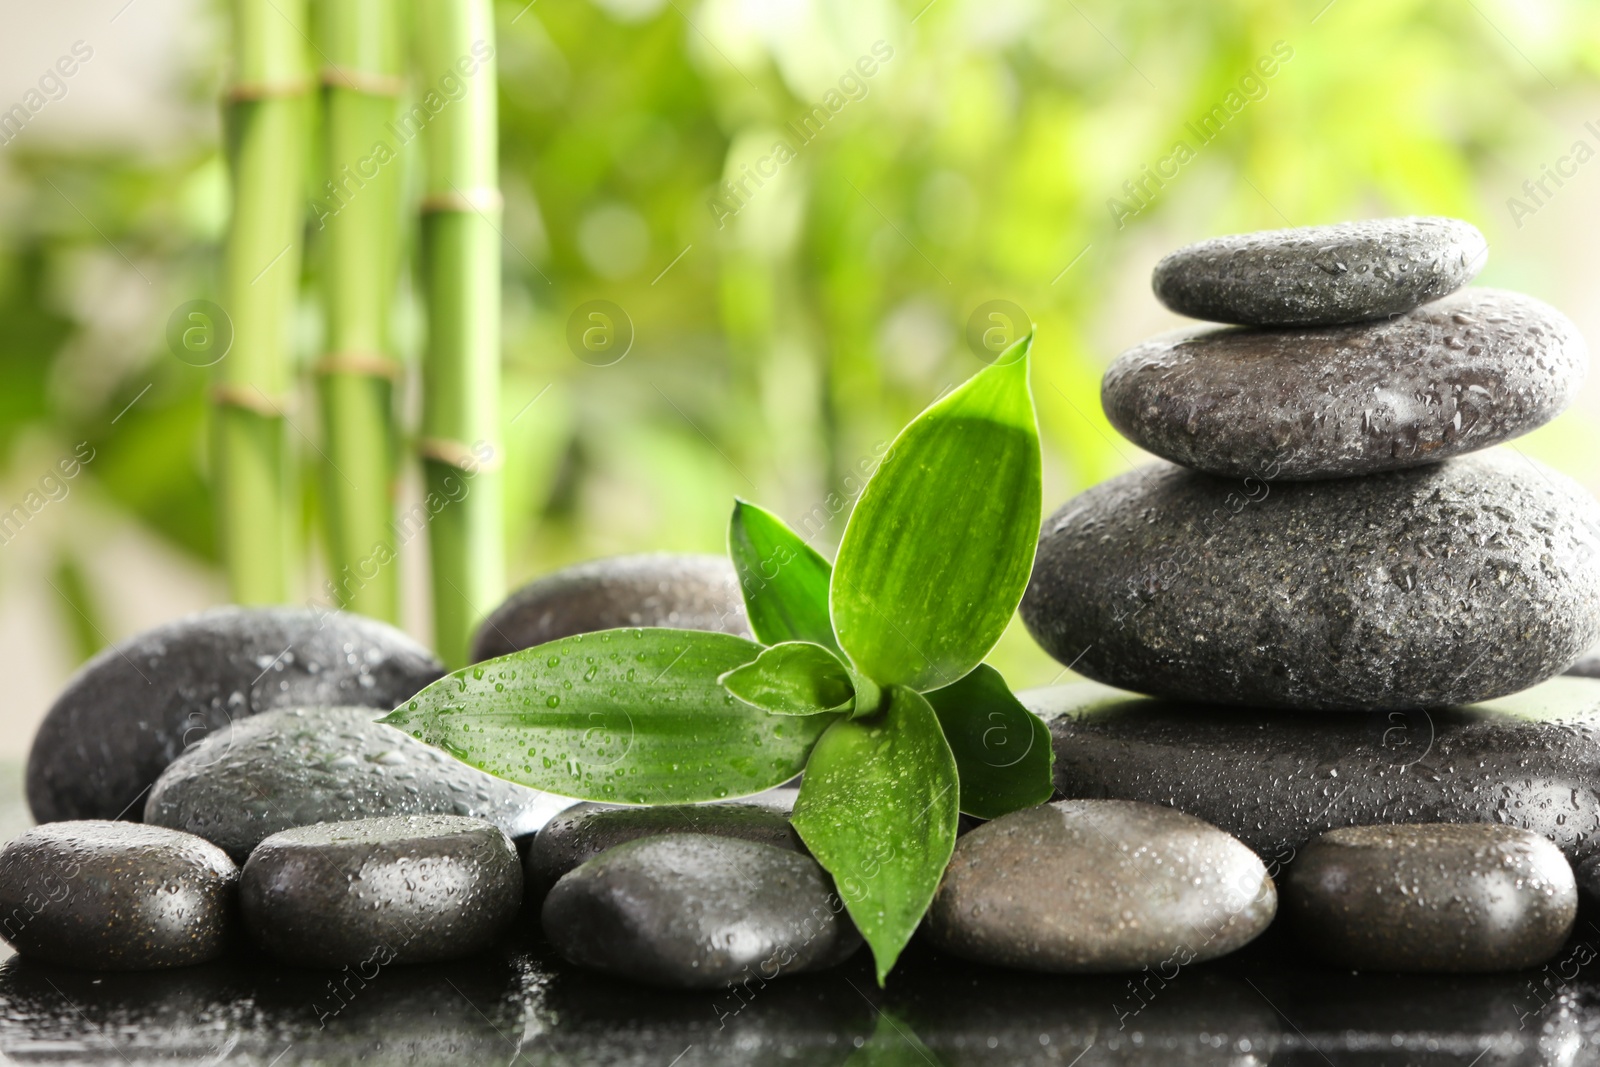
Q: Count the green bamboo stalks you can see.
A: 3